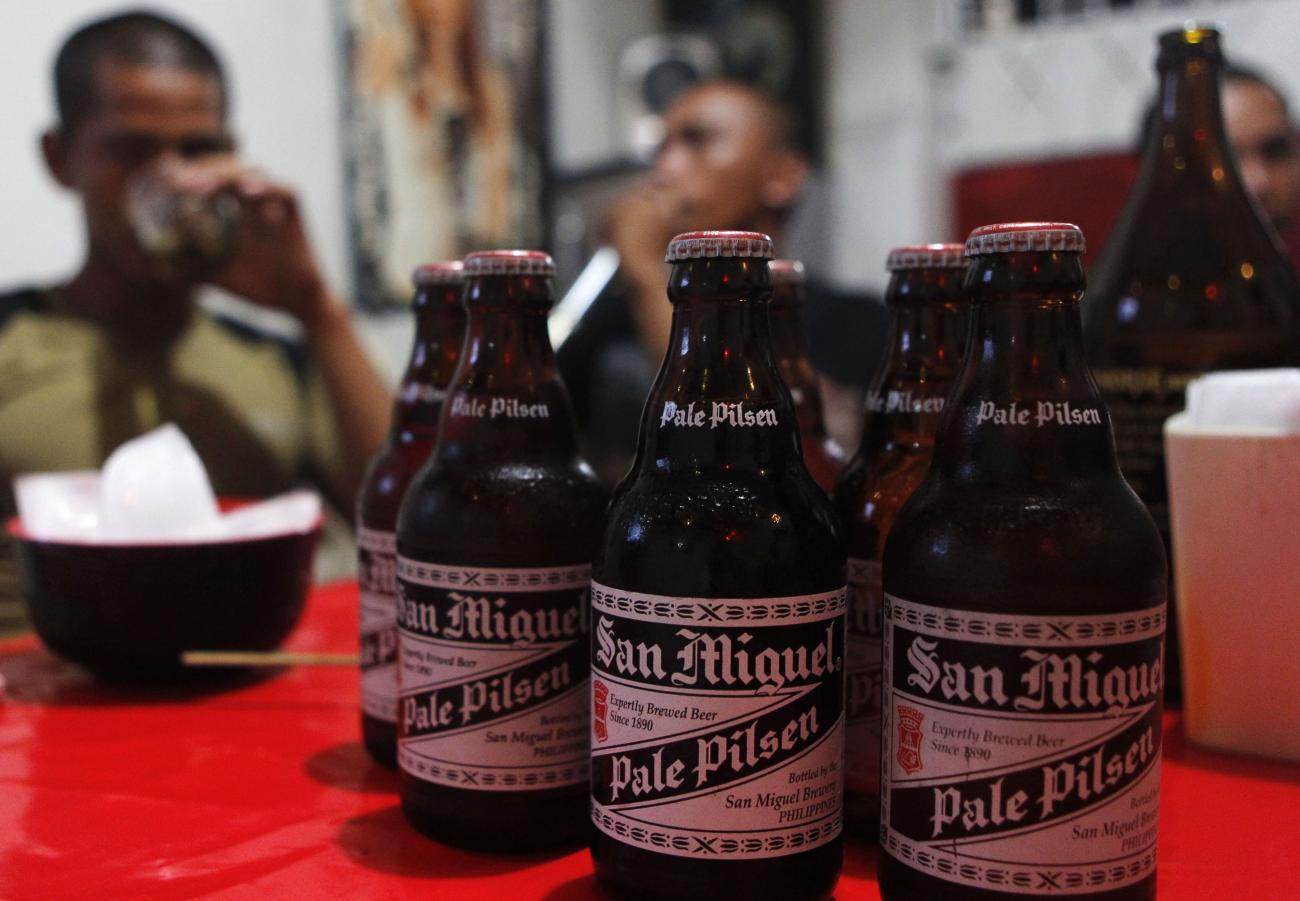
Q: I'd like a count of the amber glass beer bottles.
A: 7